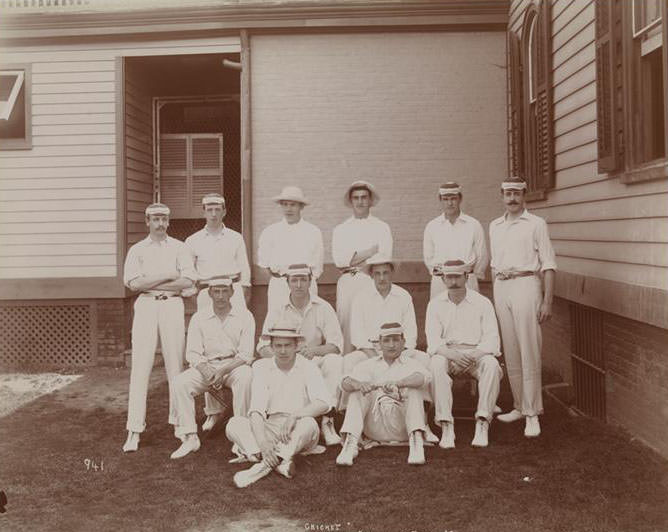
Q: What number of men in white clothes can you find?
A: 12